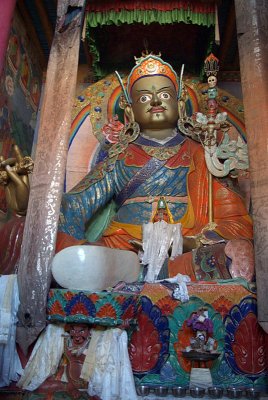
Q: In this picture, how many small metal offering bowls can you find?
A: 7